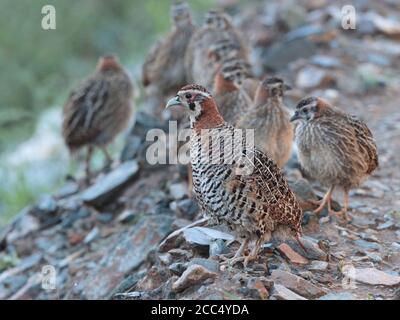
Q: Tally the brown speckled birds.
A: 8